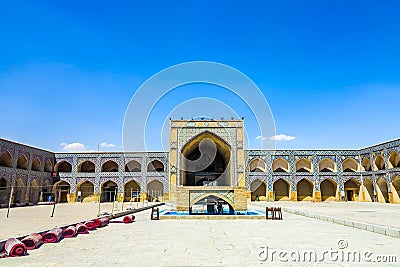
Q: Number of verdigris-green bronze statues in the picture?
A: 0